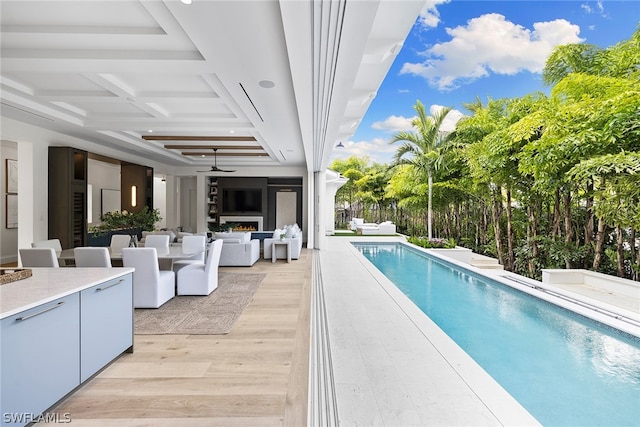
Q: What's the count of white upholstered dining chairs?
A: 8